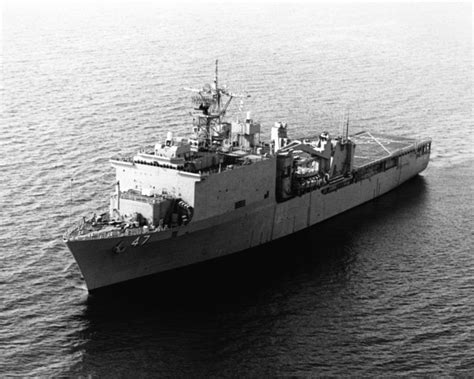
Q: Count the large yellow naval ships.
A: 0